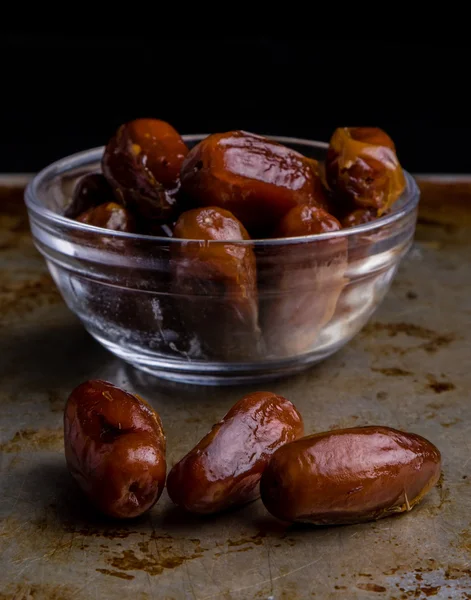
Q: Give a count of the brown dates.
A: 11